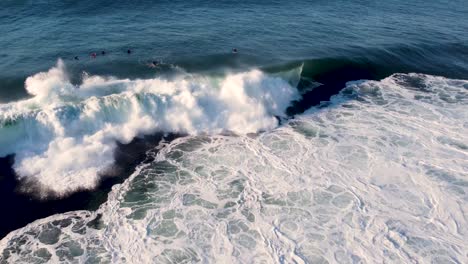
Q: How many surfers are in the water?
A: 6